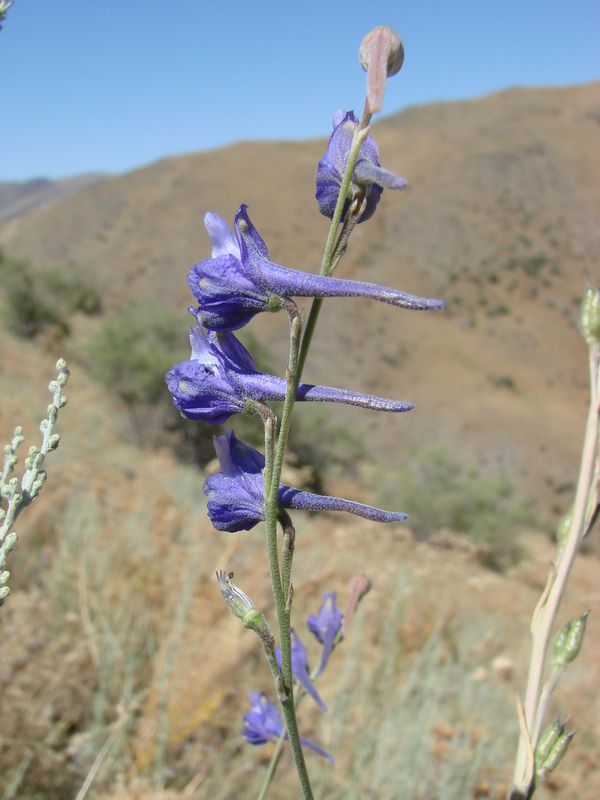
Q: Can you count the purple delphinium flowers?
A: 7